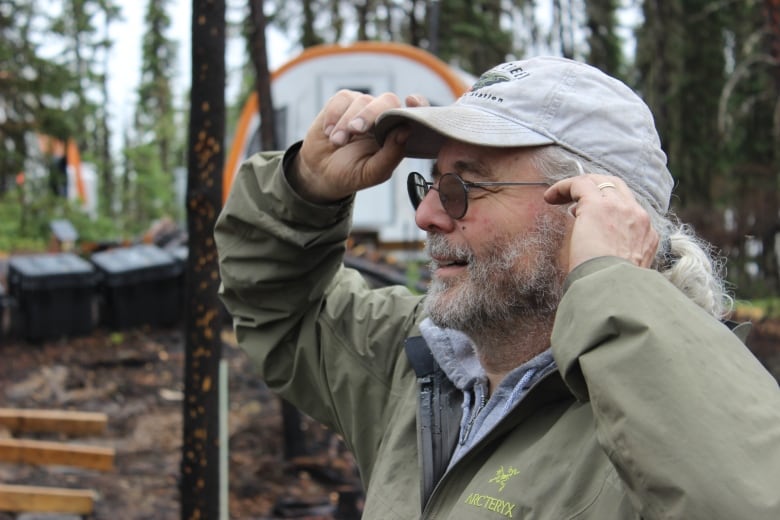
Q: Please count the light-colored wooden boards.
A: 3